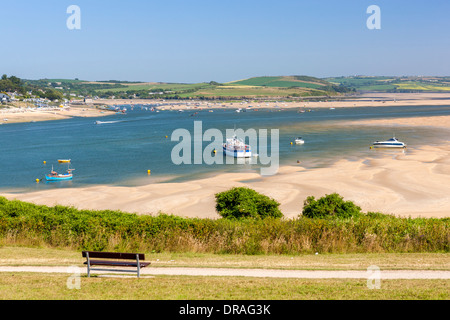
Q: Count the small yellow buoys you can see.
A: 7